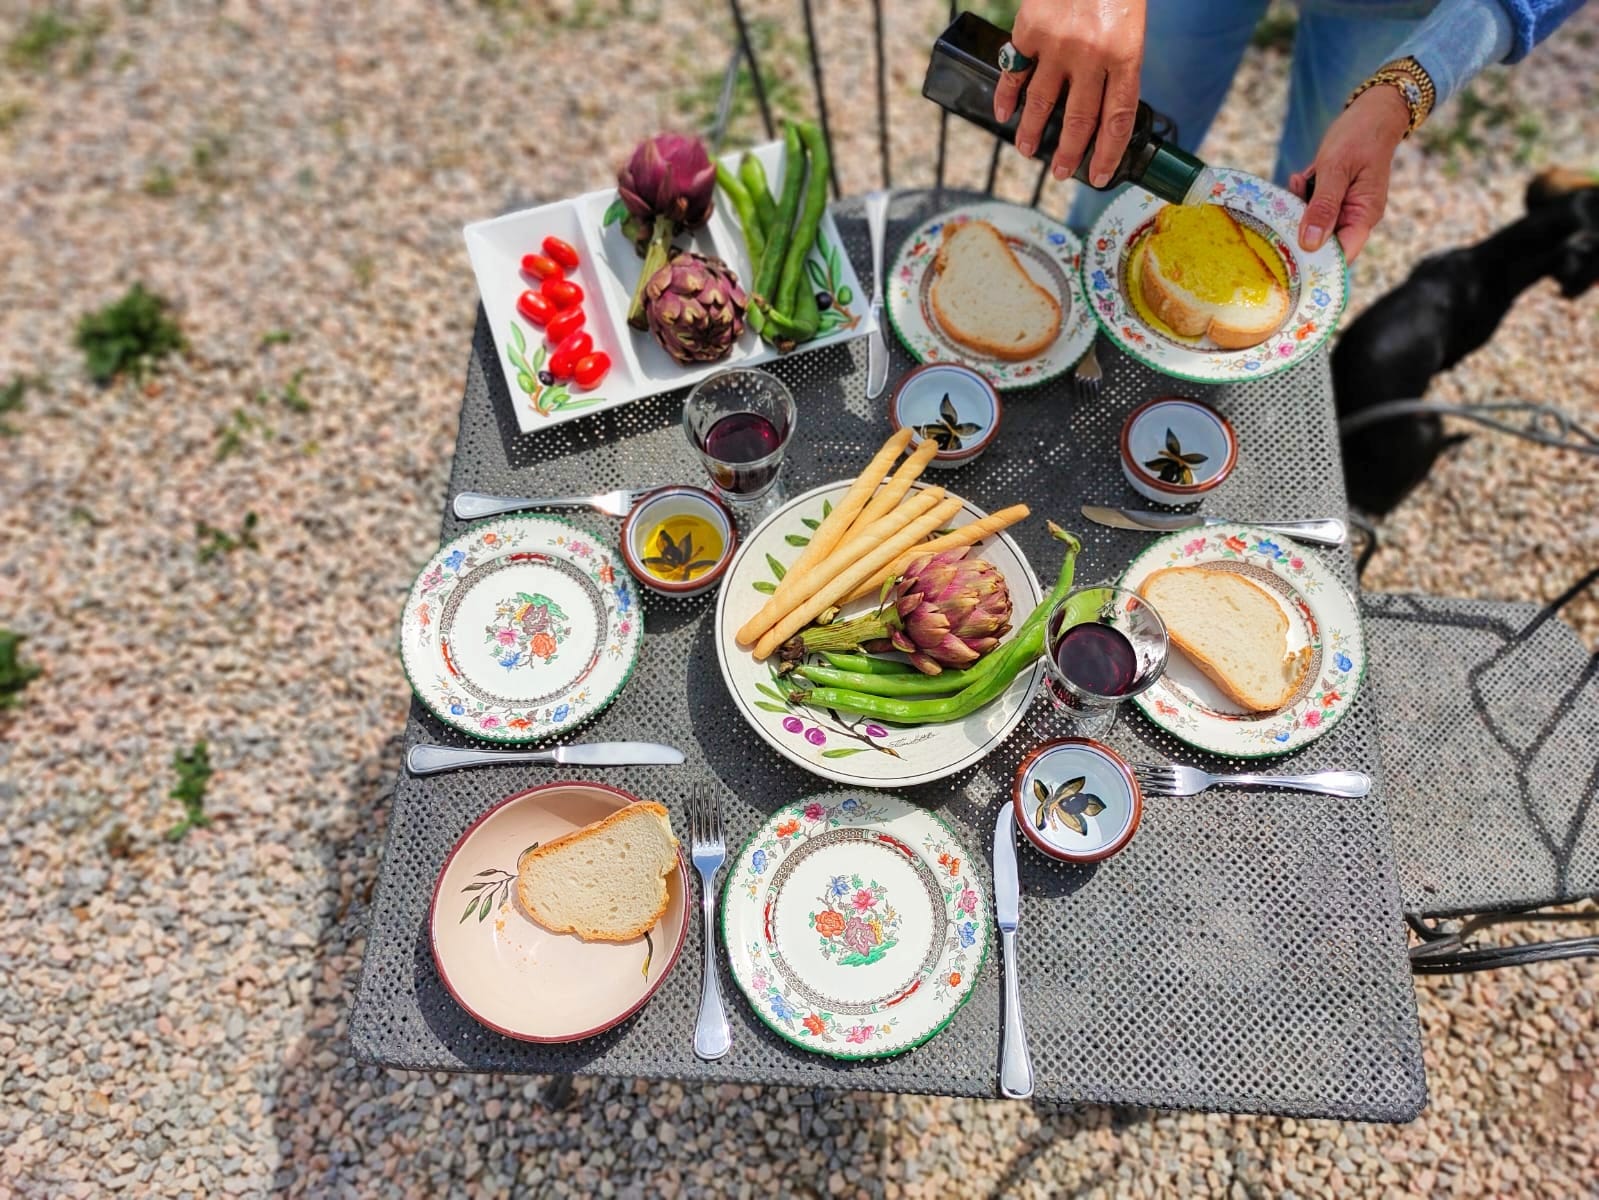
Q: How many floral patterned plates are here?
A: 5